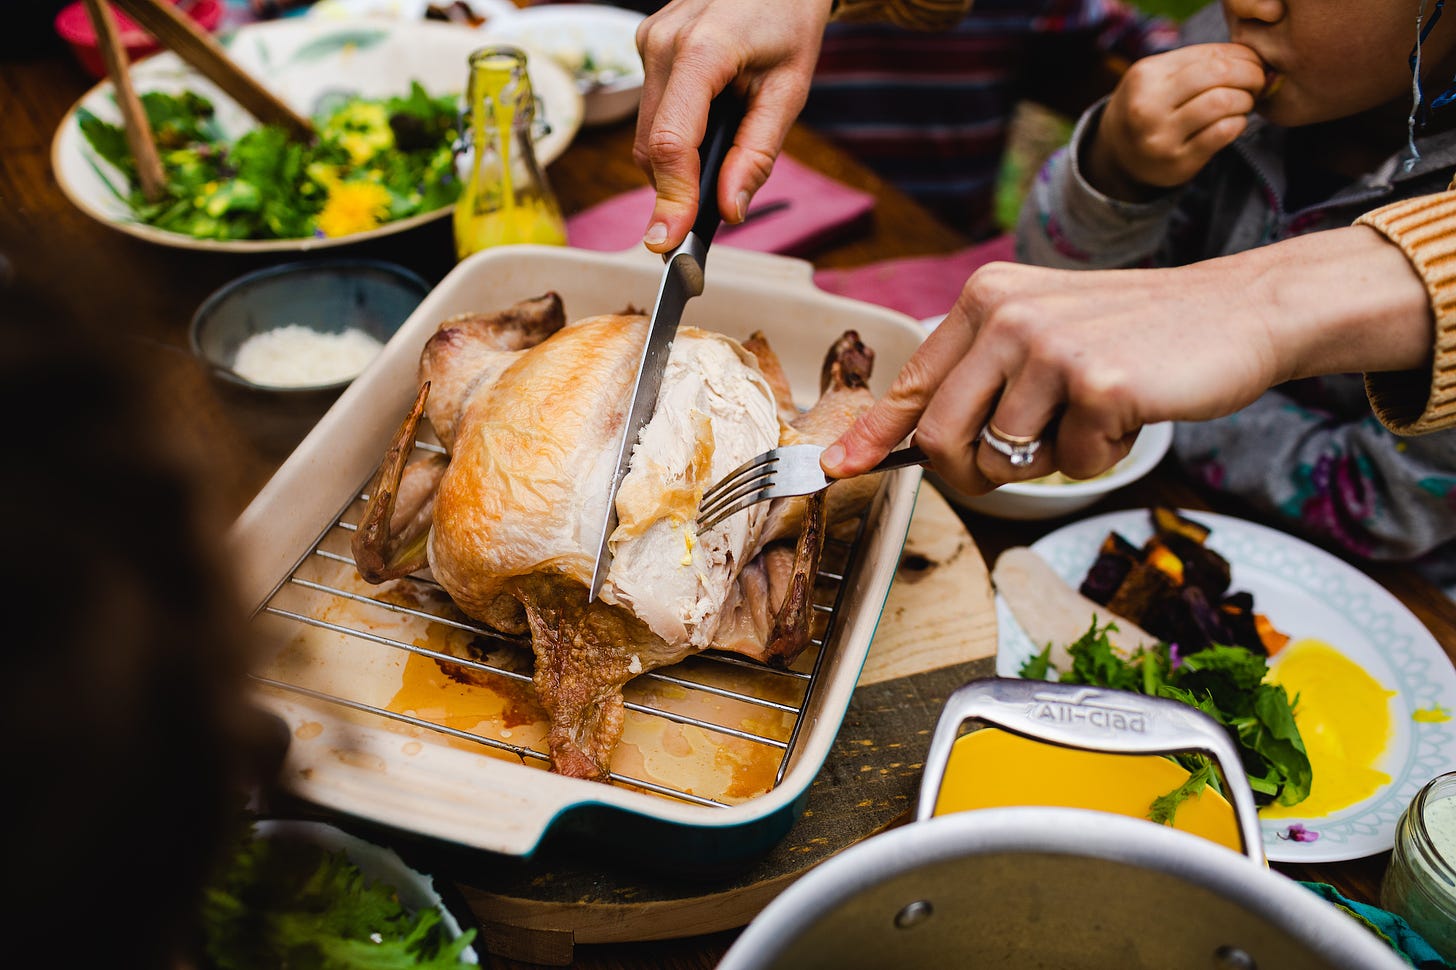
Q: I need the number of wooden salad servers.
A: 2